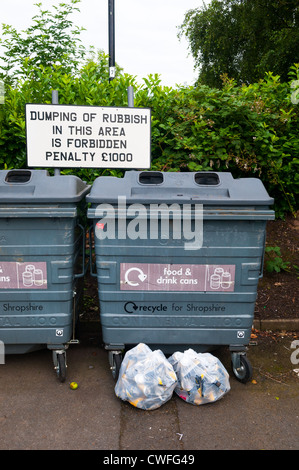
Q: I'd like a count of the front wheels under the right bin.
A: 2